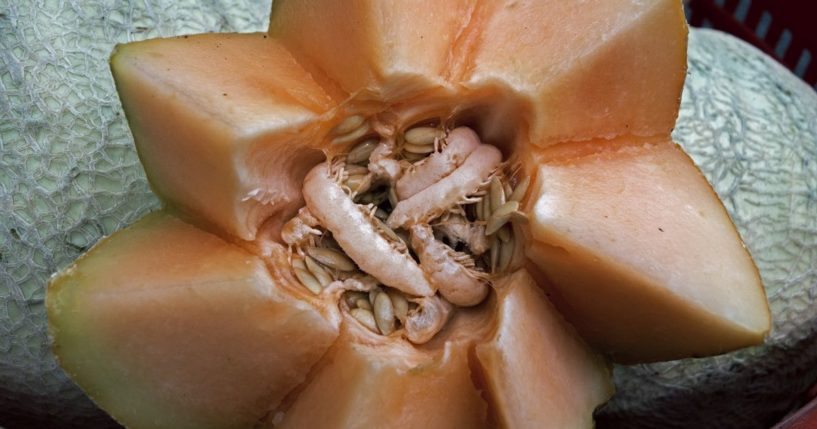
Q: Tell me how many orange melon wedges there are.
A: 7